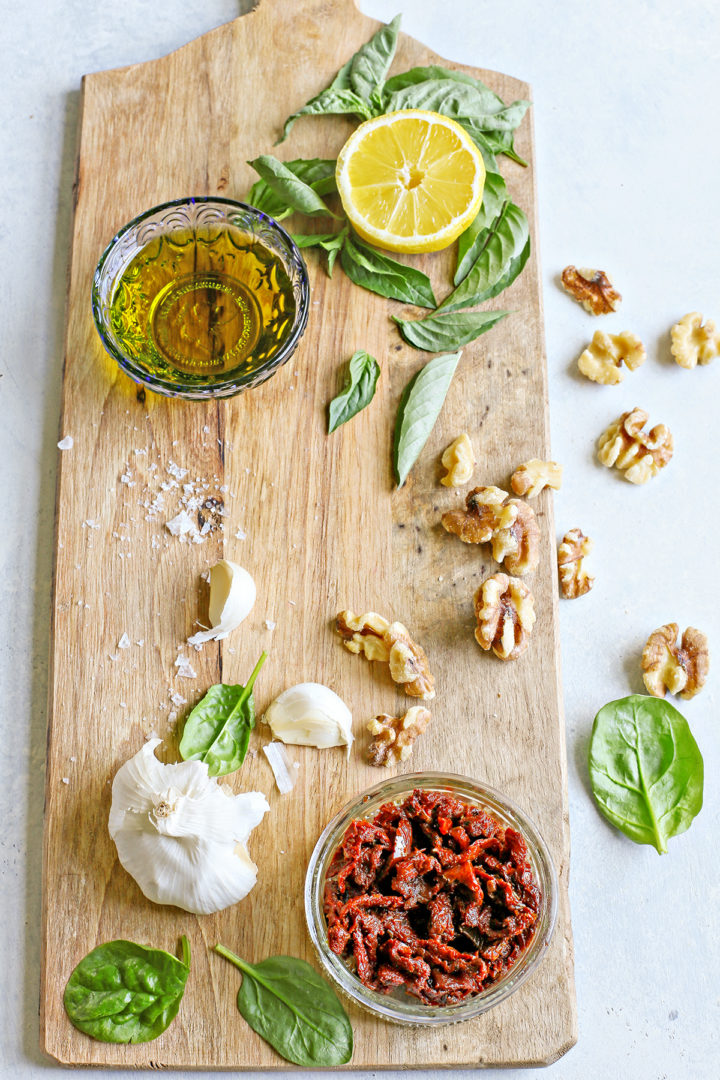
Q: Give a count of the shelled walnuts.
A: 14